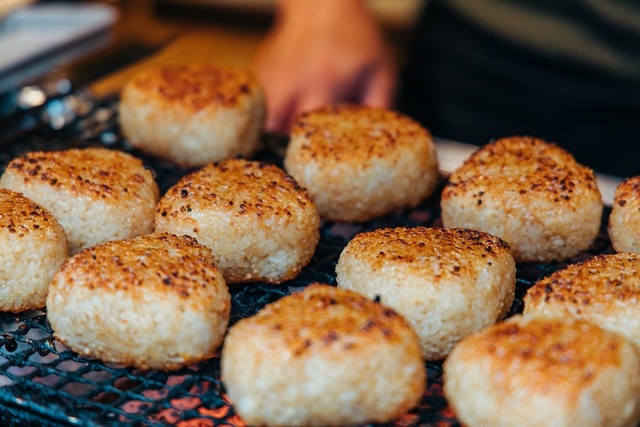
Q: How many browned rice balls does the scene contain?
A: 12